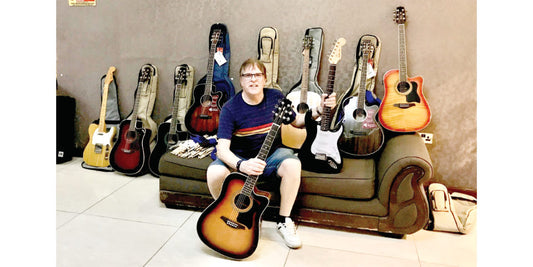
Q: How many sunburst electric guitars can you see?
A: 0